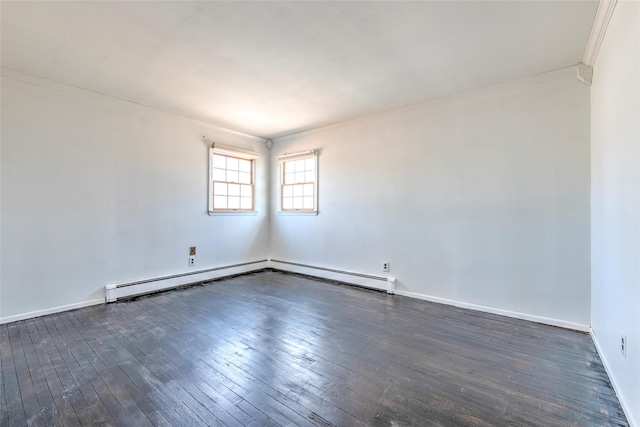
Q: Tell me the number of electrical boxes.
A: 4